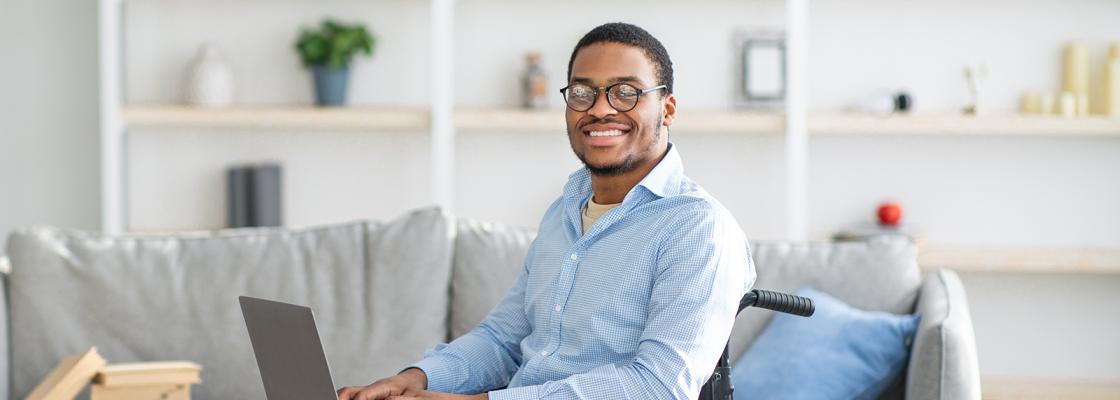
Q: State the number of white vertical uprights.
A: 3